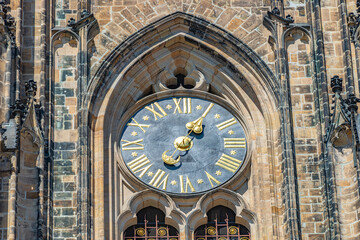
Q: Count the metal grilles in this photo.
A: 2